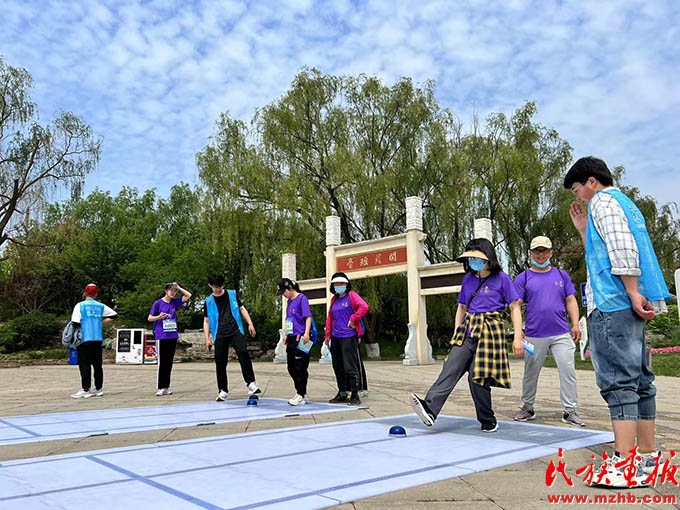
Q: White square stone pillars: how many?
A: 4